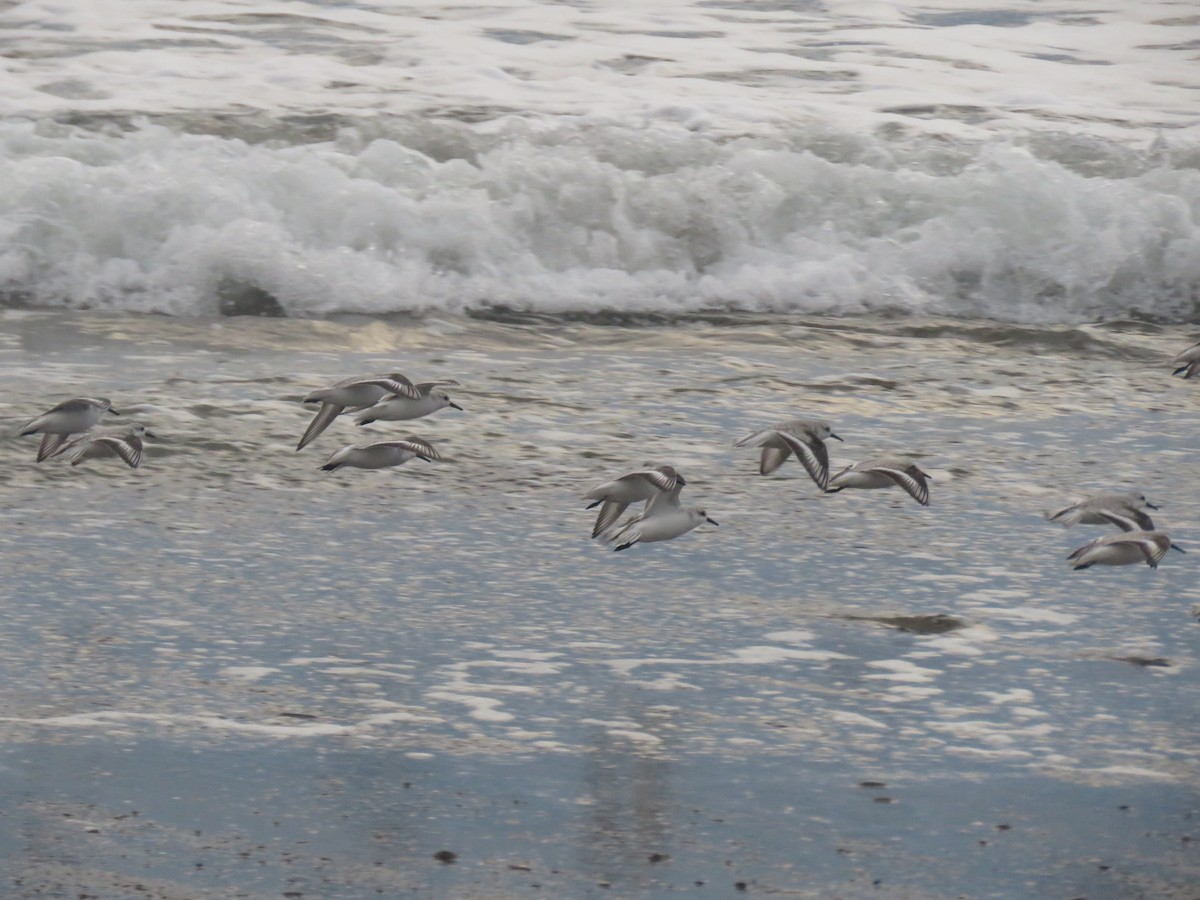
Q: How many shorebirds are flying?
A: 12